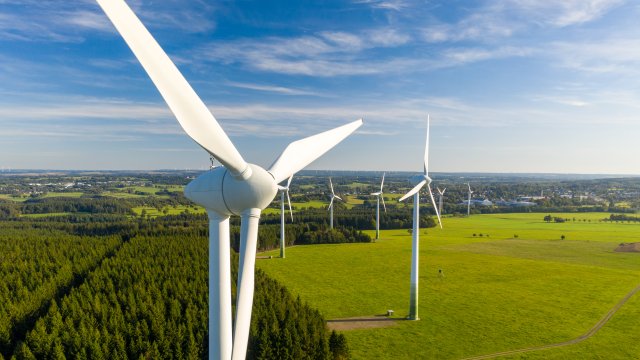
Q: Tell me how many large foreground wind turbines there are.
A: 1